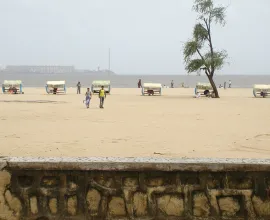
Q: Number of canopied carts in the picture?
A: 6